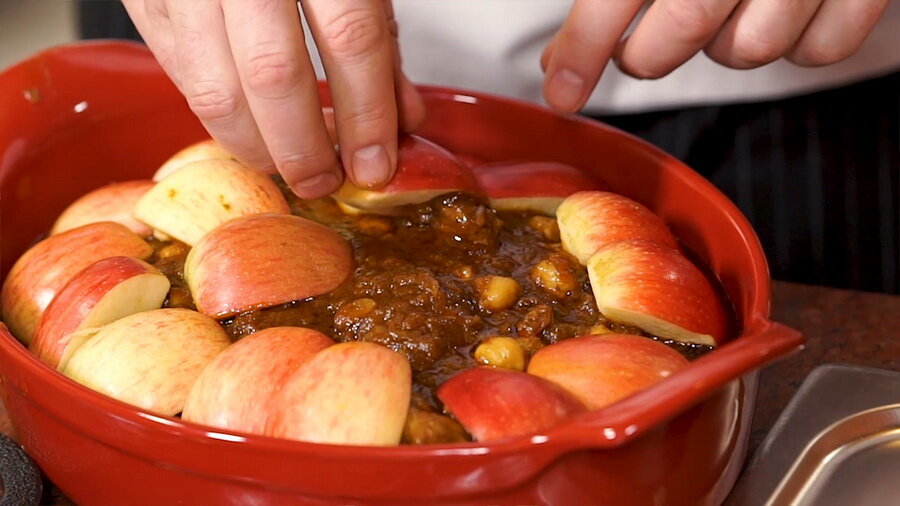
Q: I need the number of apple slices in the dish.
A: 15